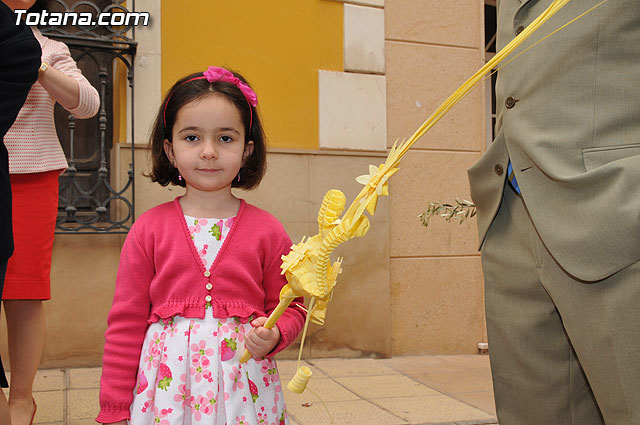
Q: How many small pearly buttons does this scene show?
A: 3